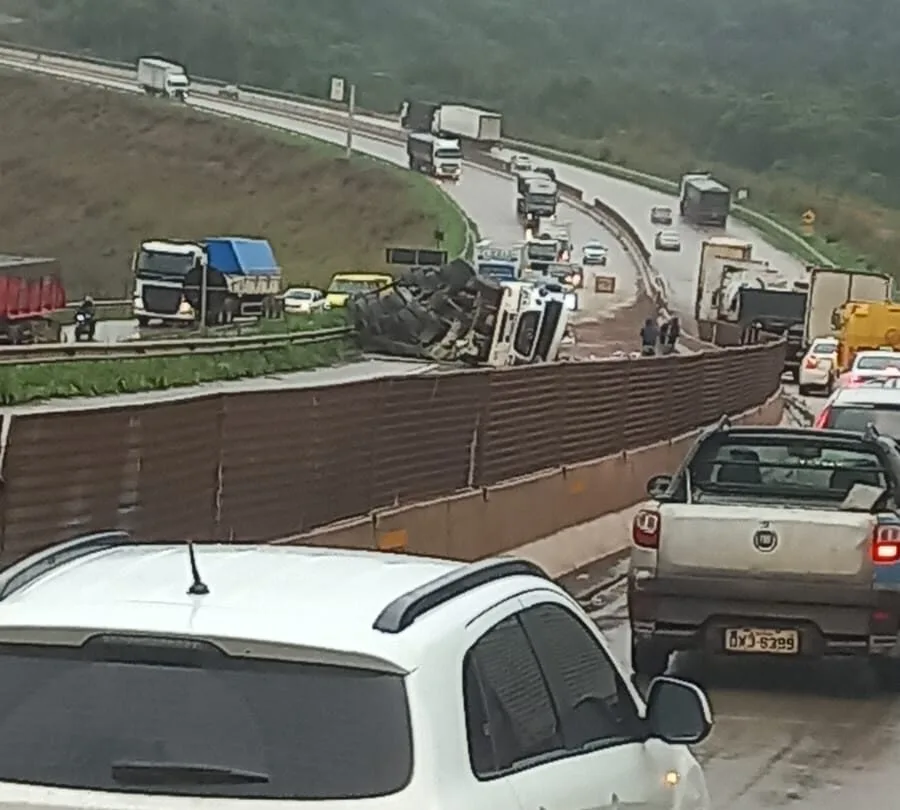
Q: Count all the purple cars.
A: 0